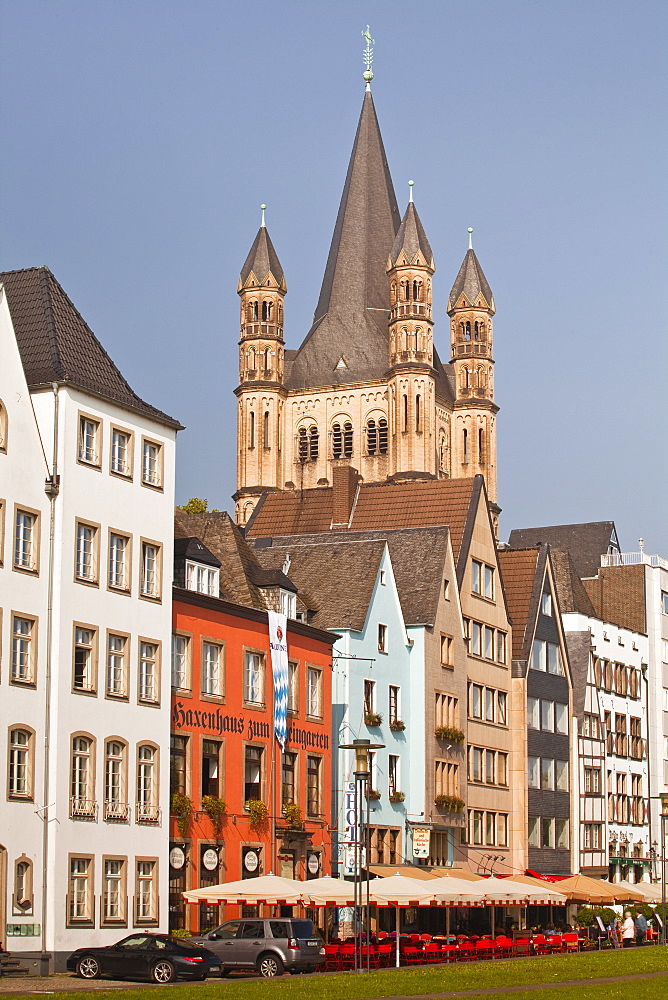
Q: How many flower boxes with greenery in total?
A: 10